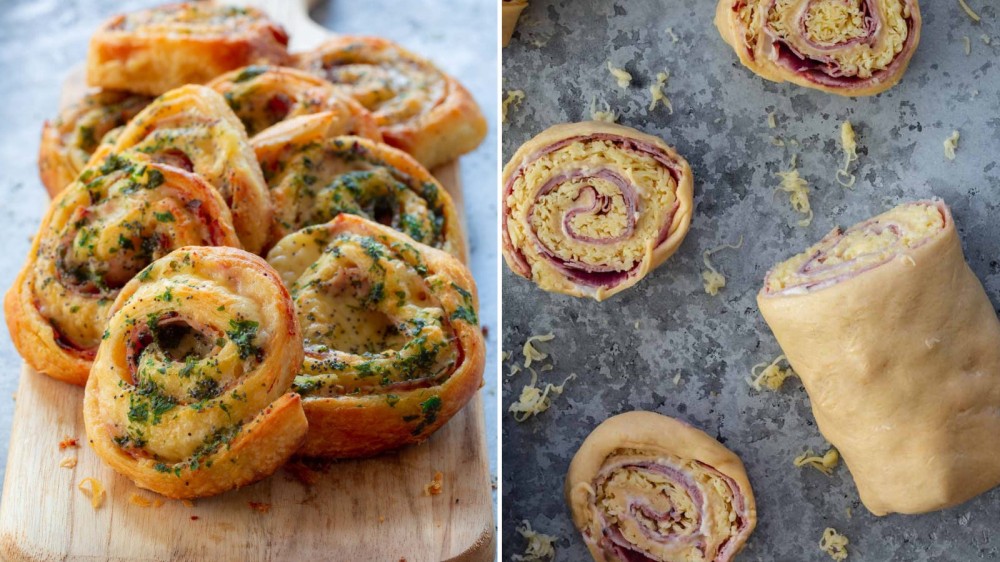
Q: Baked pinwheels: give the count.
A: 9